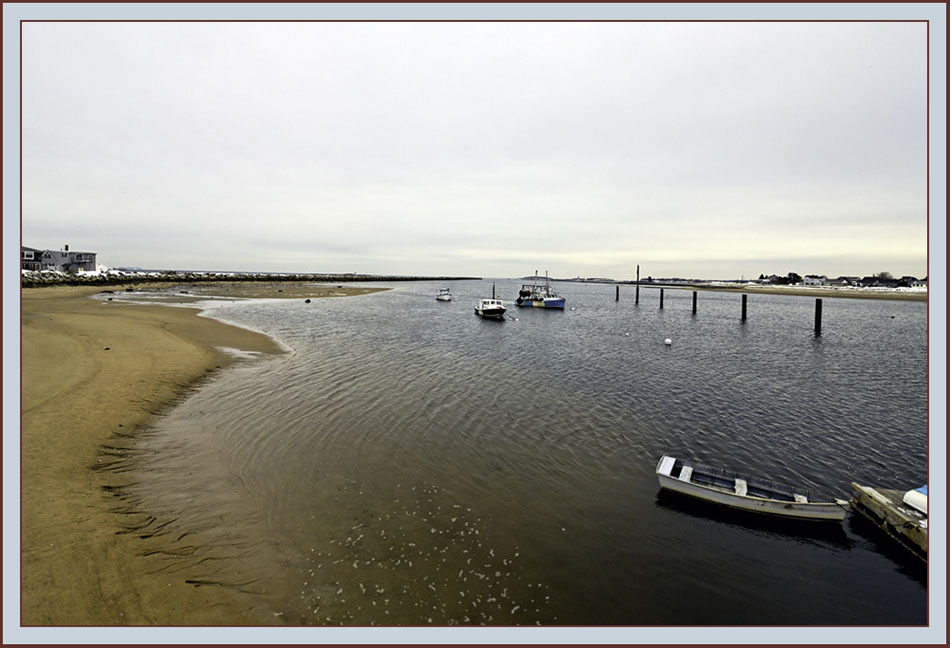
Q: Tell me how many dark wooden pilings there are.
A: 6